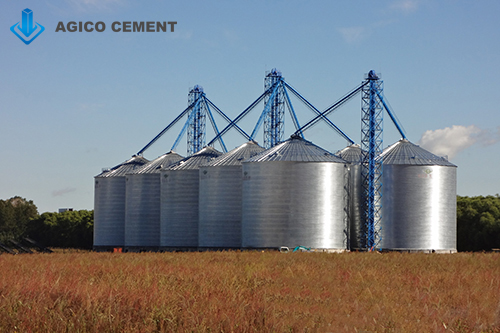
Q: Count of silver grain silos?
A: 7